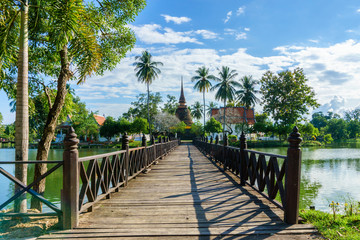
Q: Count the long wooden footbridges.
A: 1